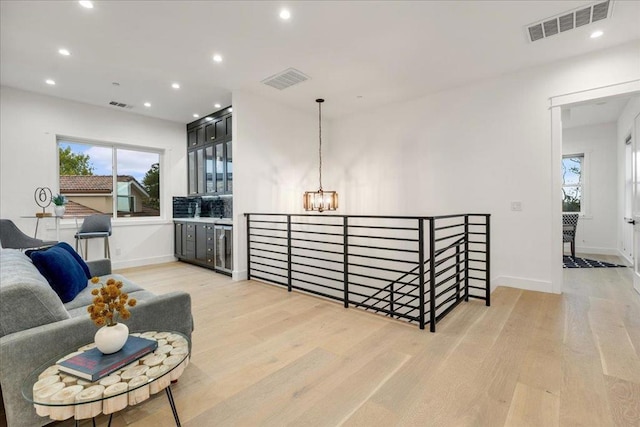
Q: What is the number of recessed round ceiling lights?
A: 10